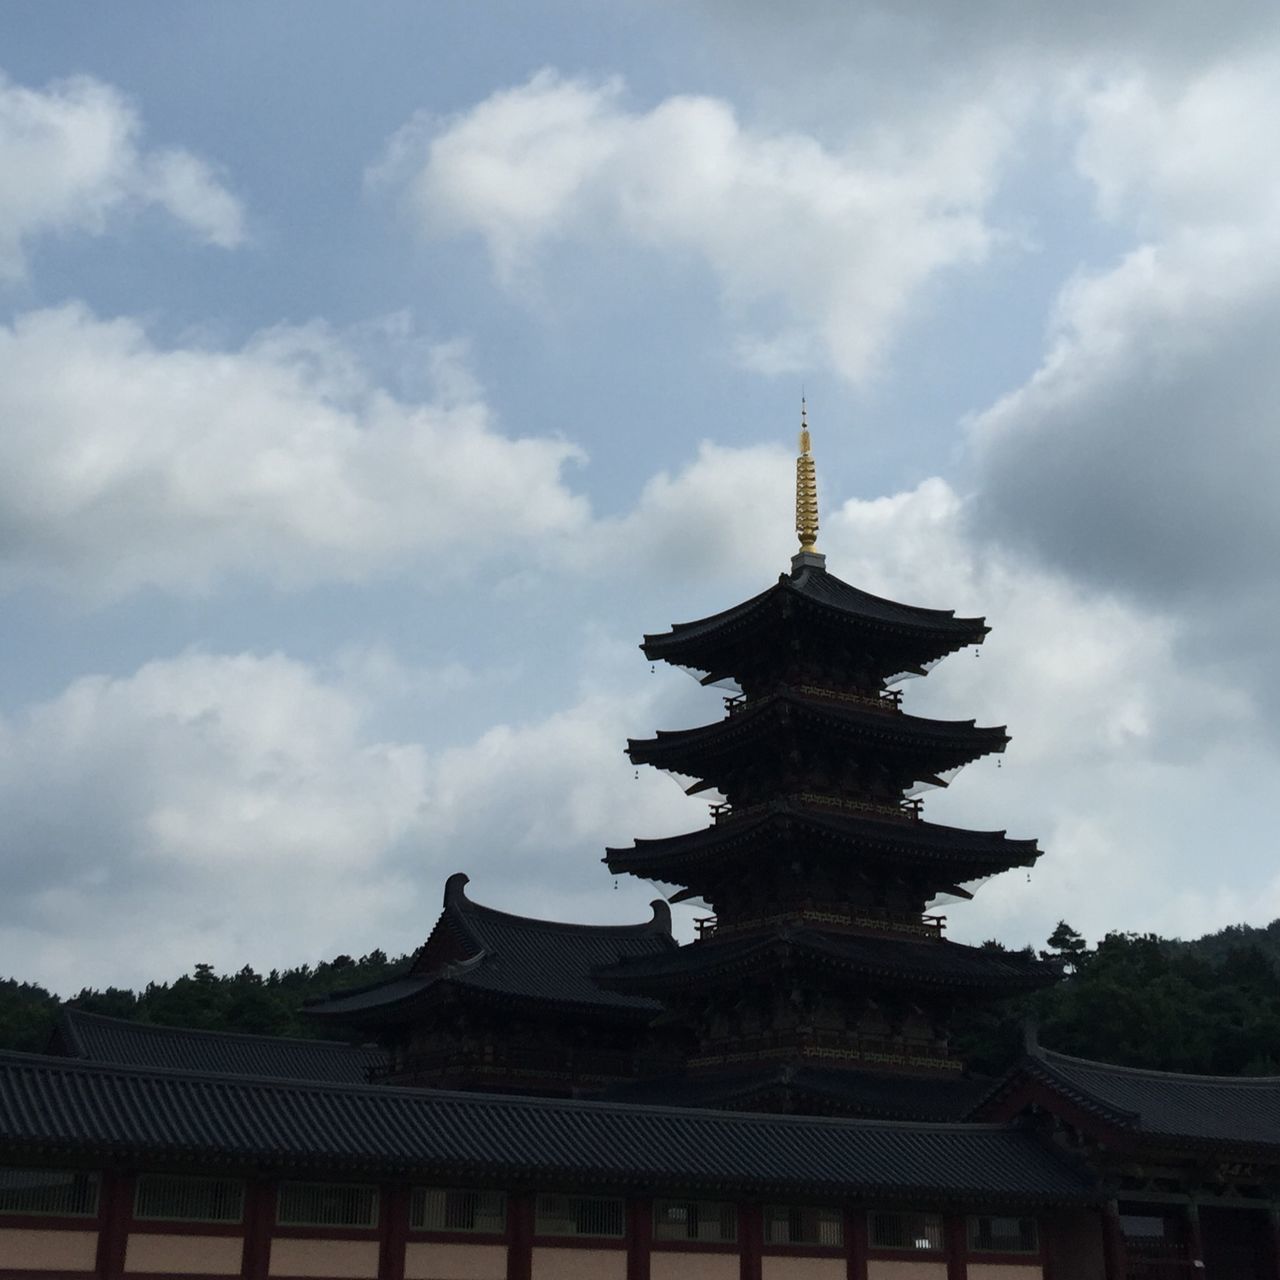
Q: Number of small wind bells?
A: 6